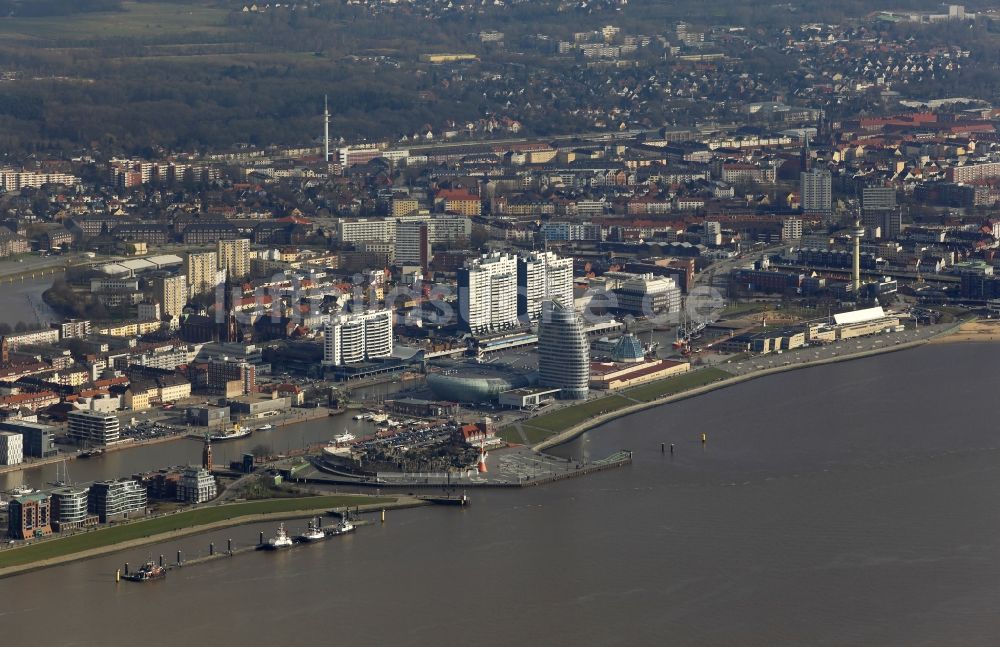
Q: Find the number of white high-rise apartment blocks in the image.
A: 3